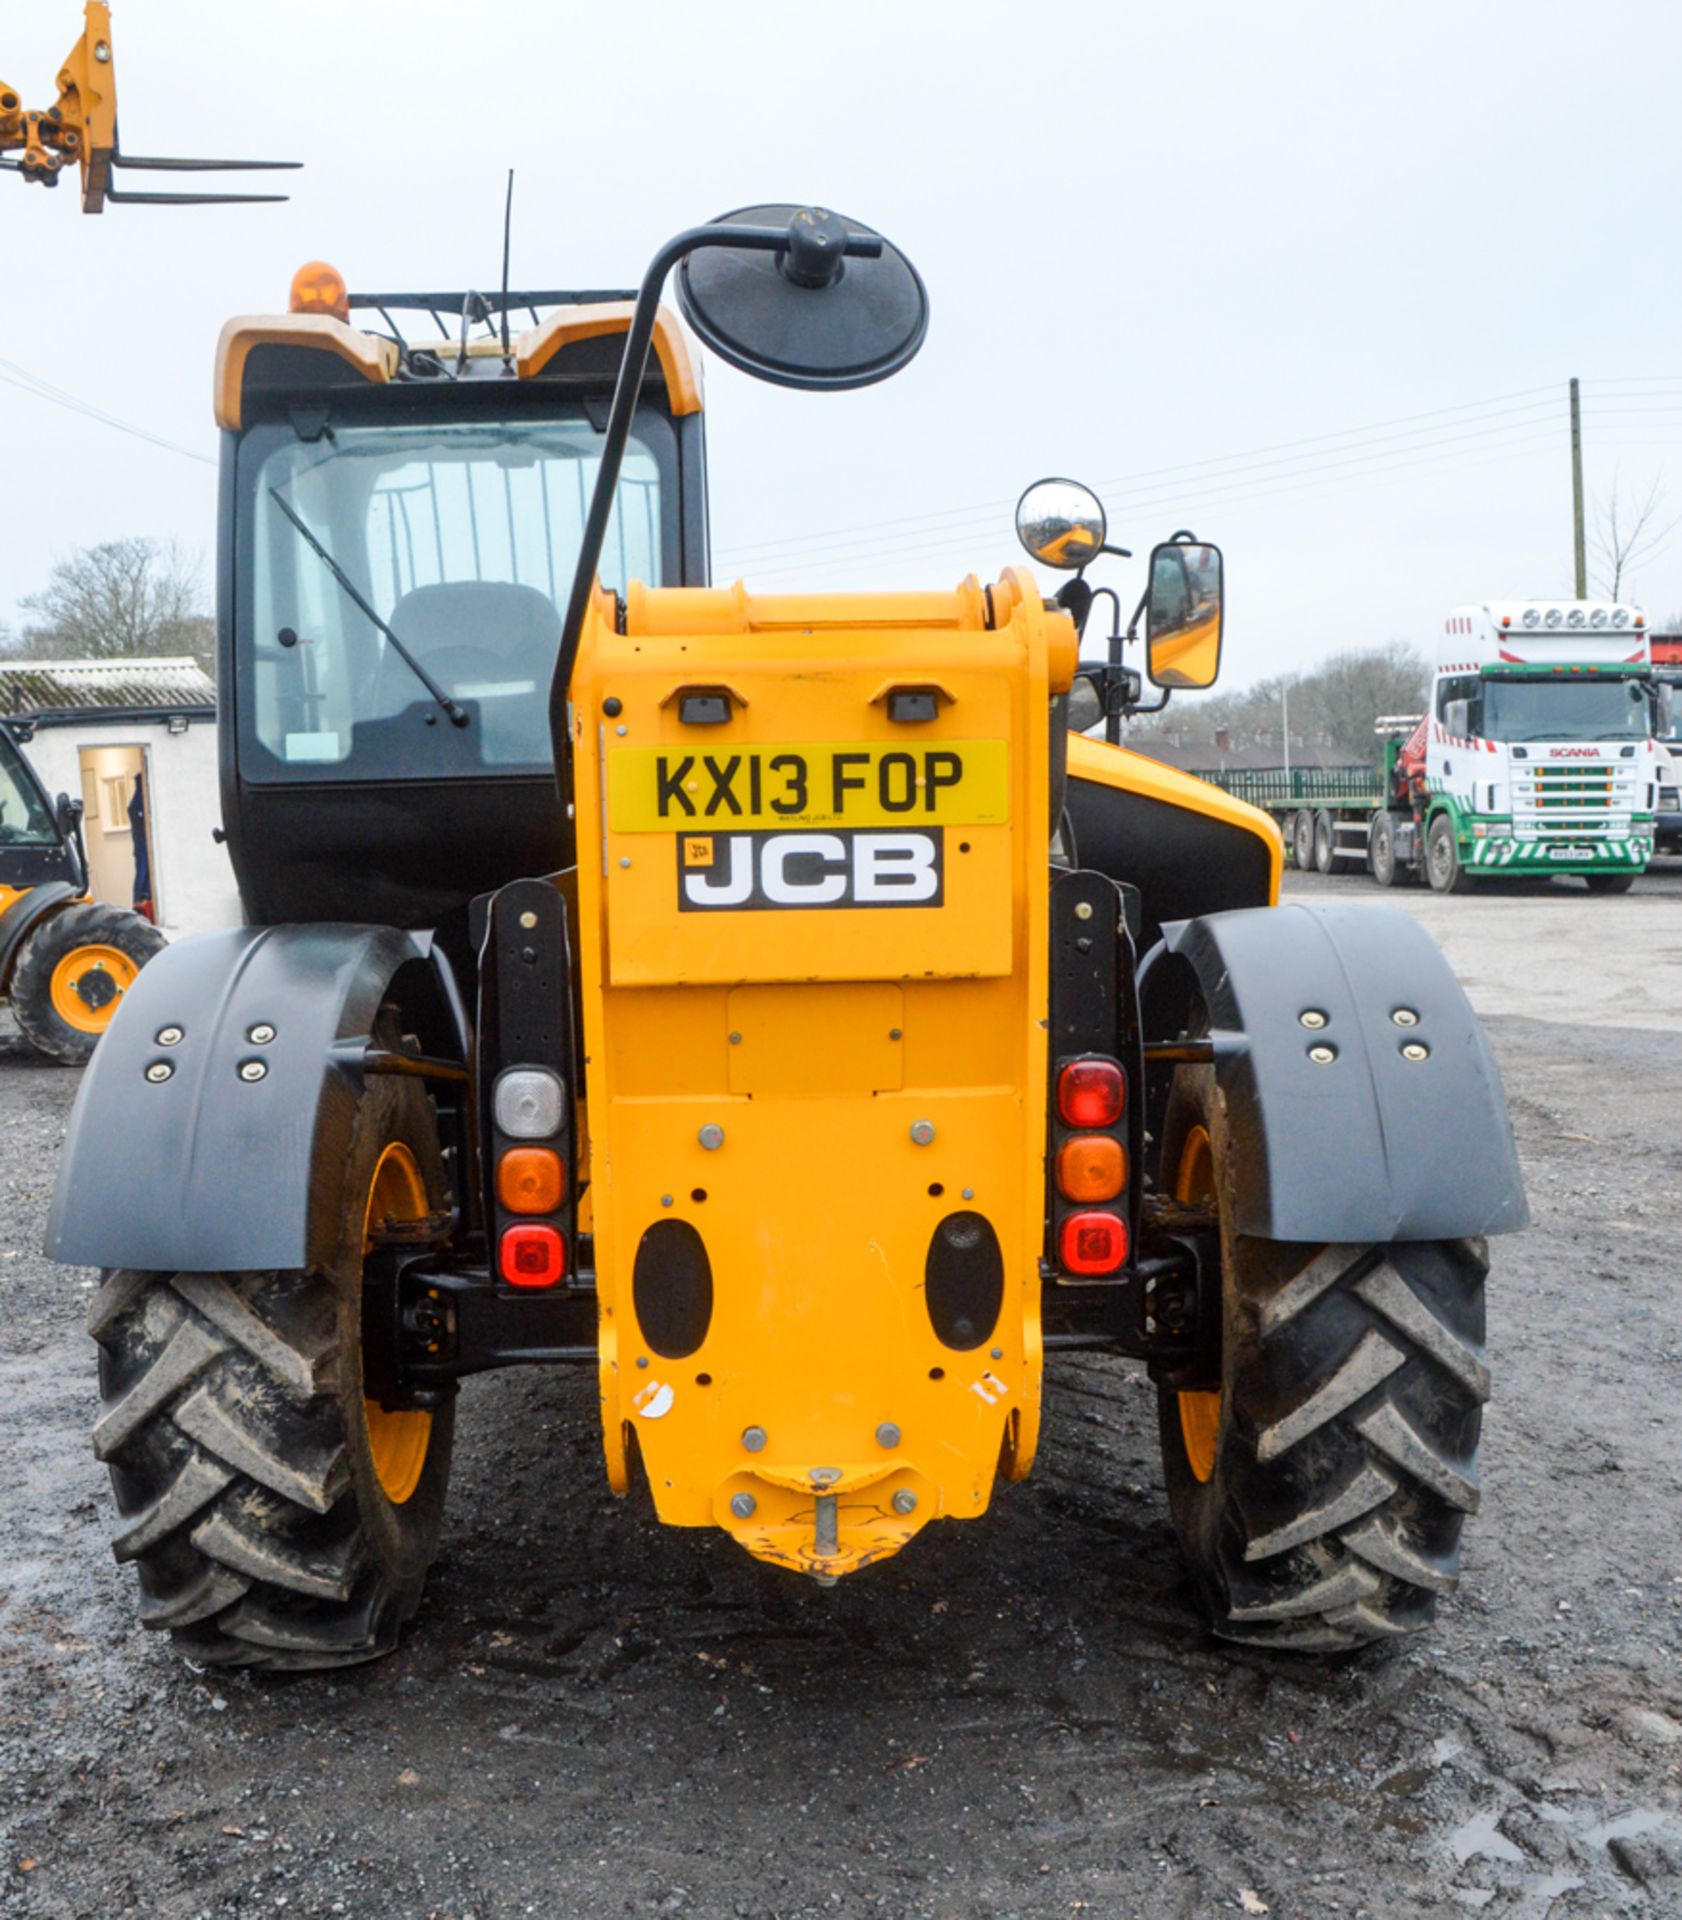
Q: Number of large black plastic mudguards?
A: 2